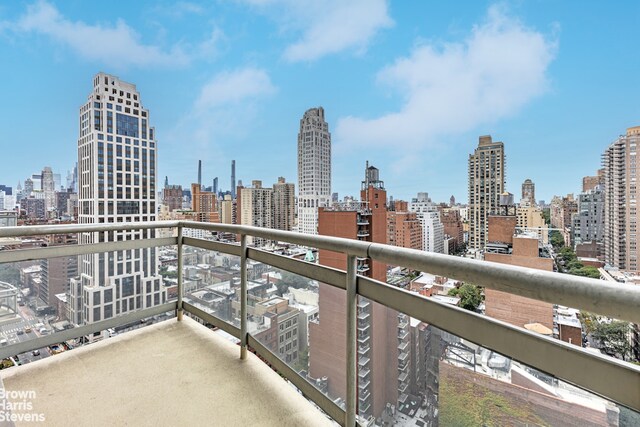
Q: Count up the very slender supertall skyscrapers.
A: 2